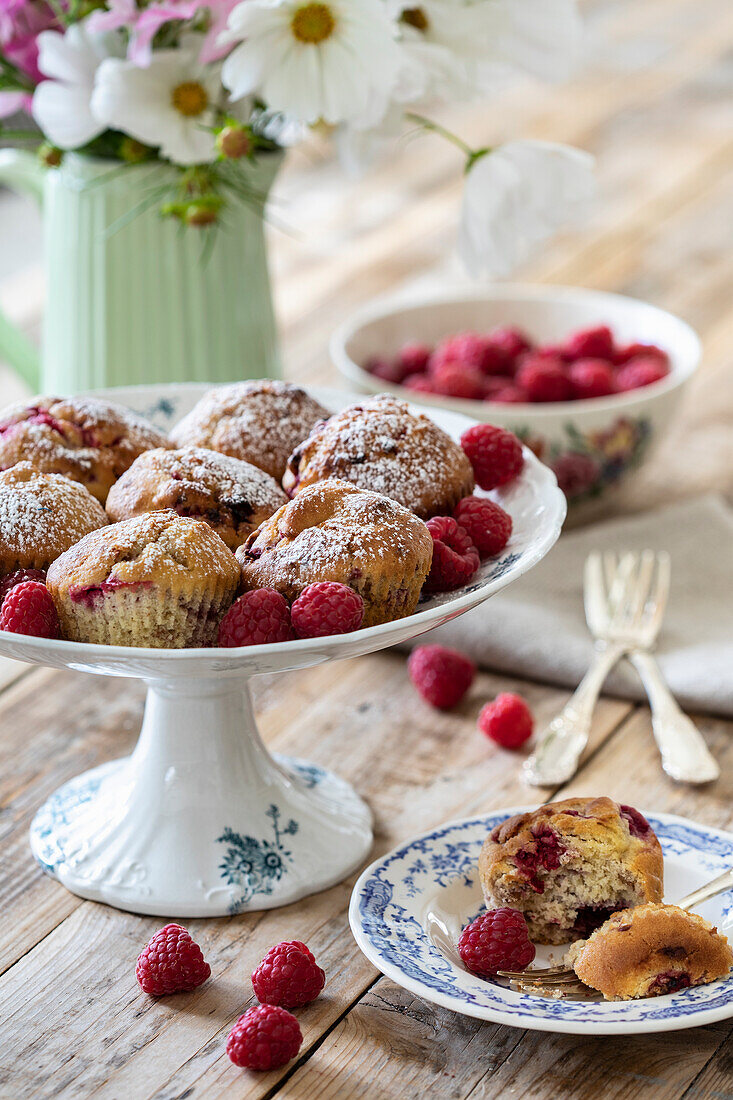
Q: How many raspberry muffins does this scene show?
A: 8